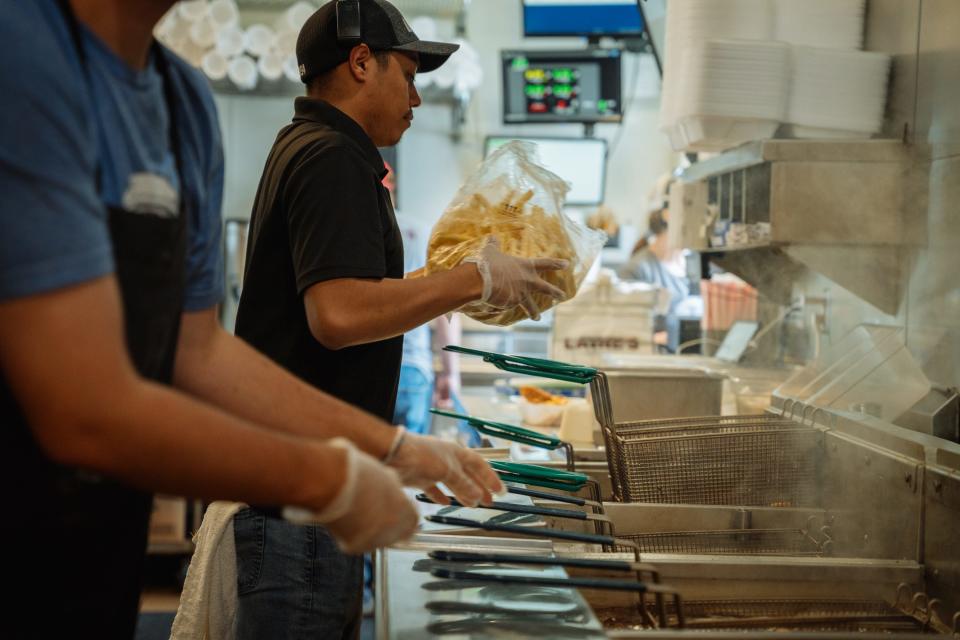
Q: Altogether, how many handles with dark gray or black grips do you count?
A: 5